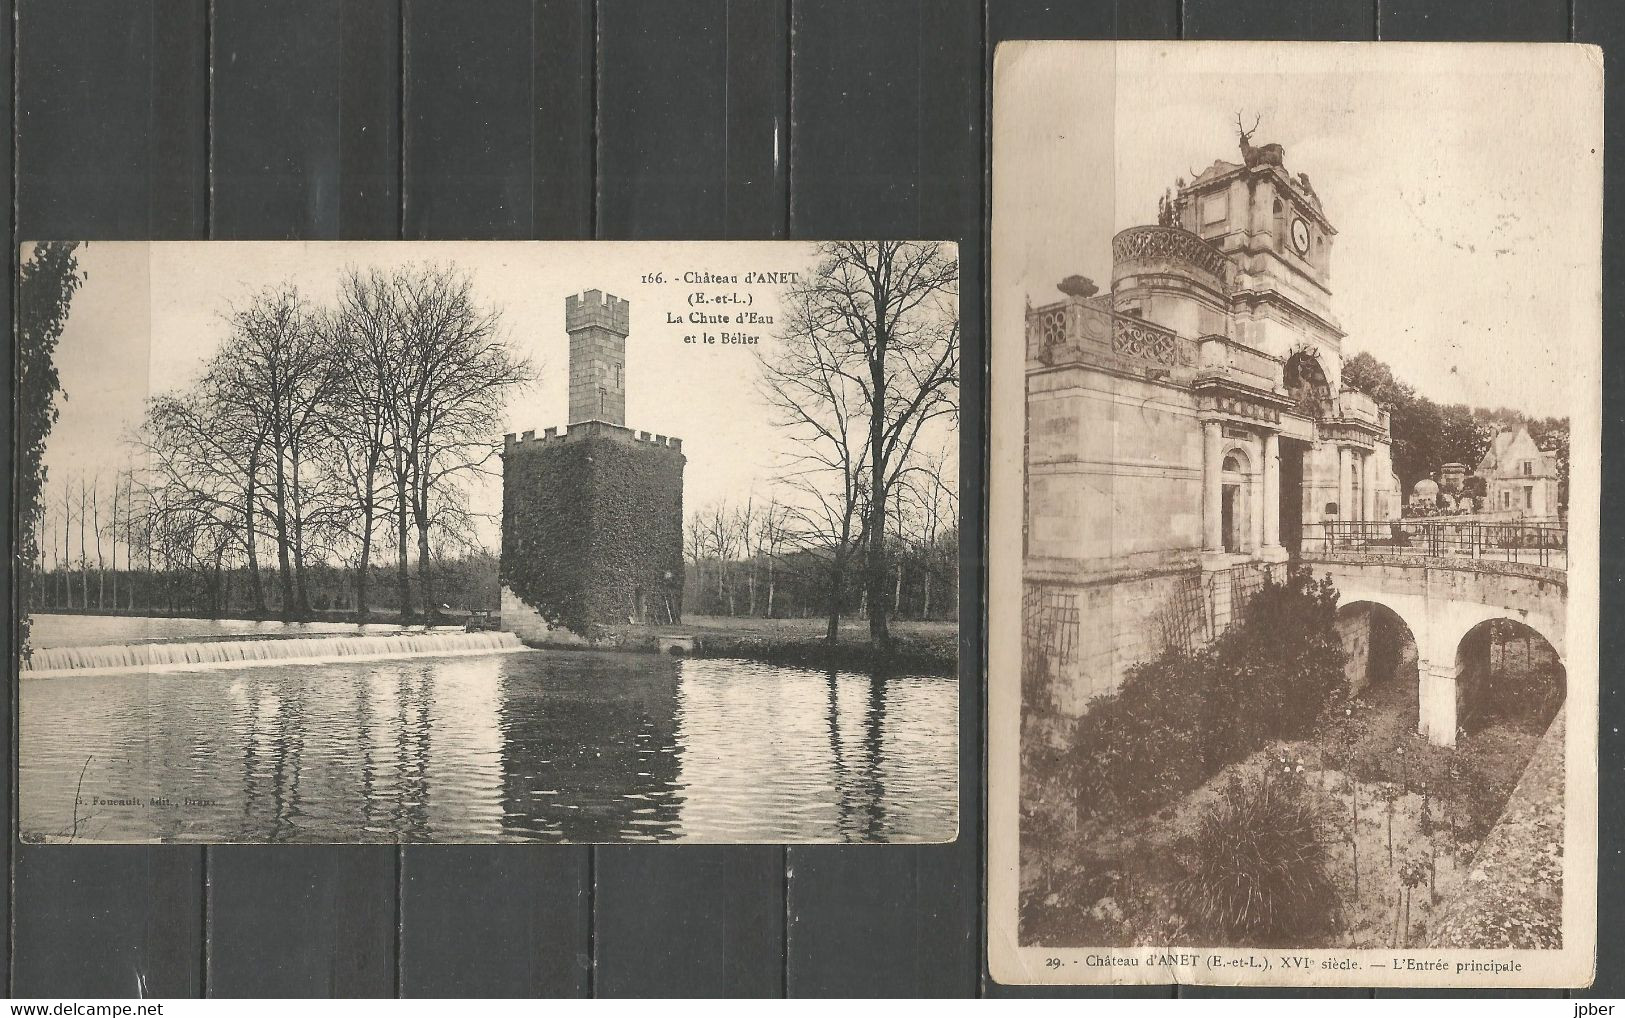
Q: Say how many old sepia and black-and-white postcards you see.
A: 2